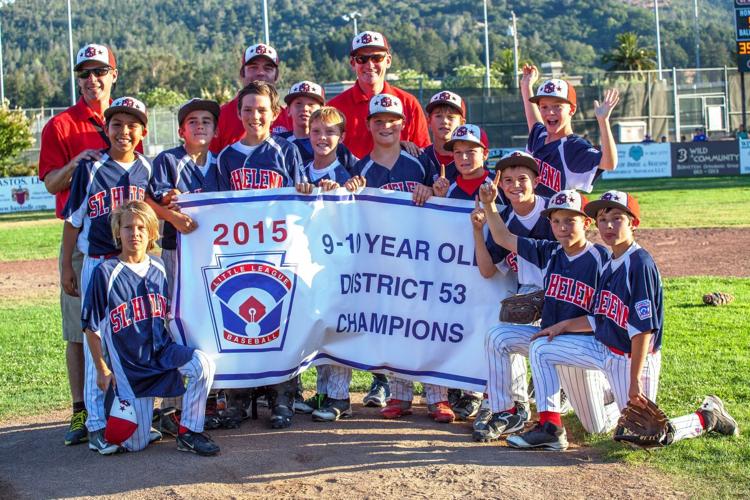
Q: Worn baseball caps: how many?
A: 13